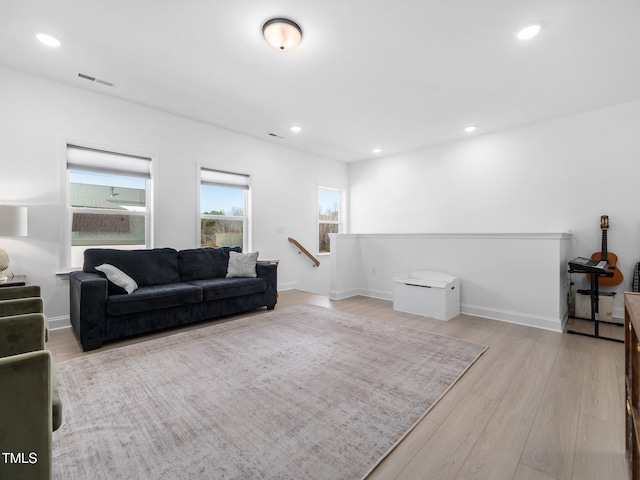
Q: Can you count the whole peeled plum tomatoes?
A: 0